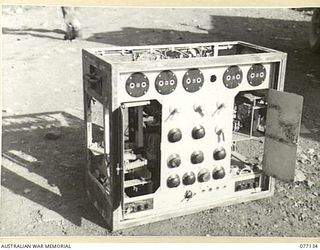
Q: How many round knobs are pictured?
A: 9